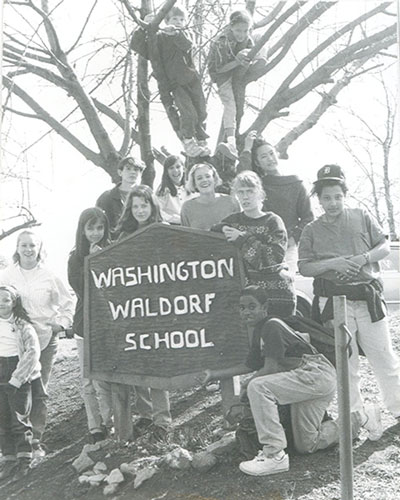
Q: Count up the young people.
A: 13